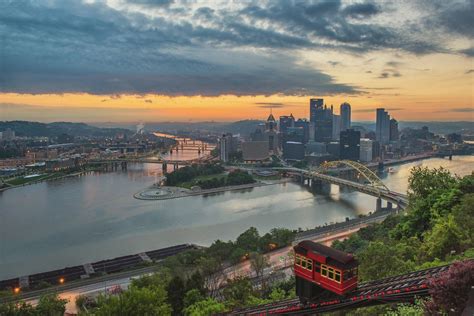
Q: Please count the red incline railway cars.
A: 1